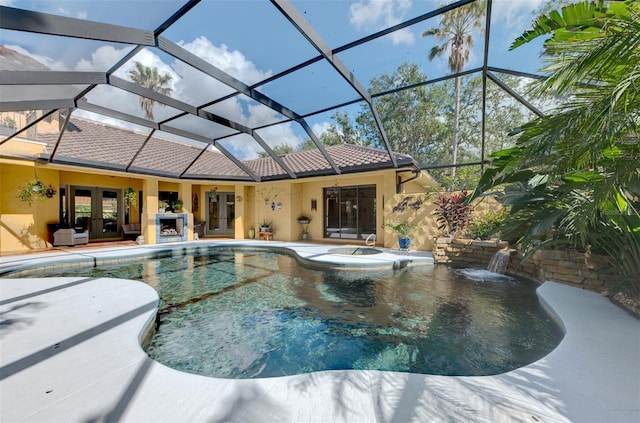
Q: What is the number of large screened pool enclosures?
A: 1